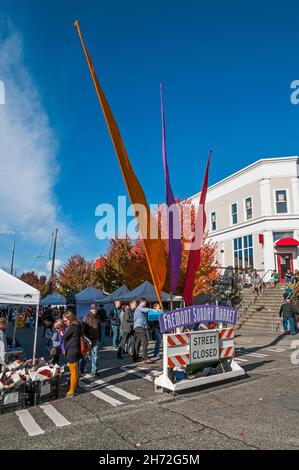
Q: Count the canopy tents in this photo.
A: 5